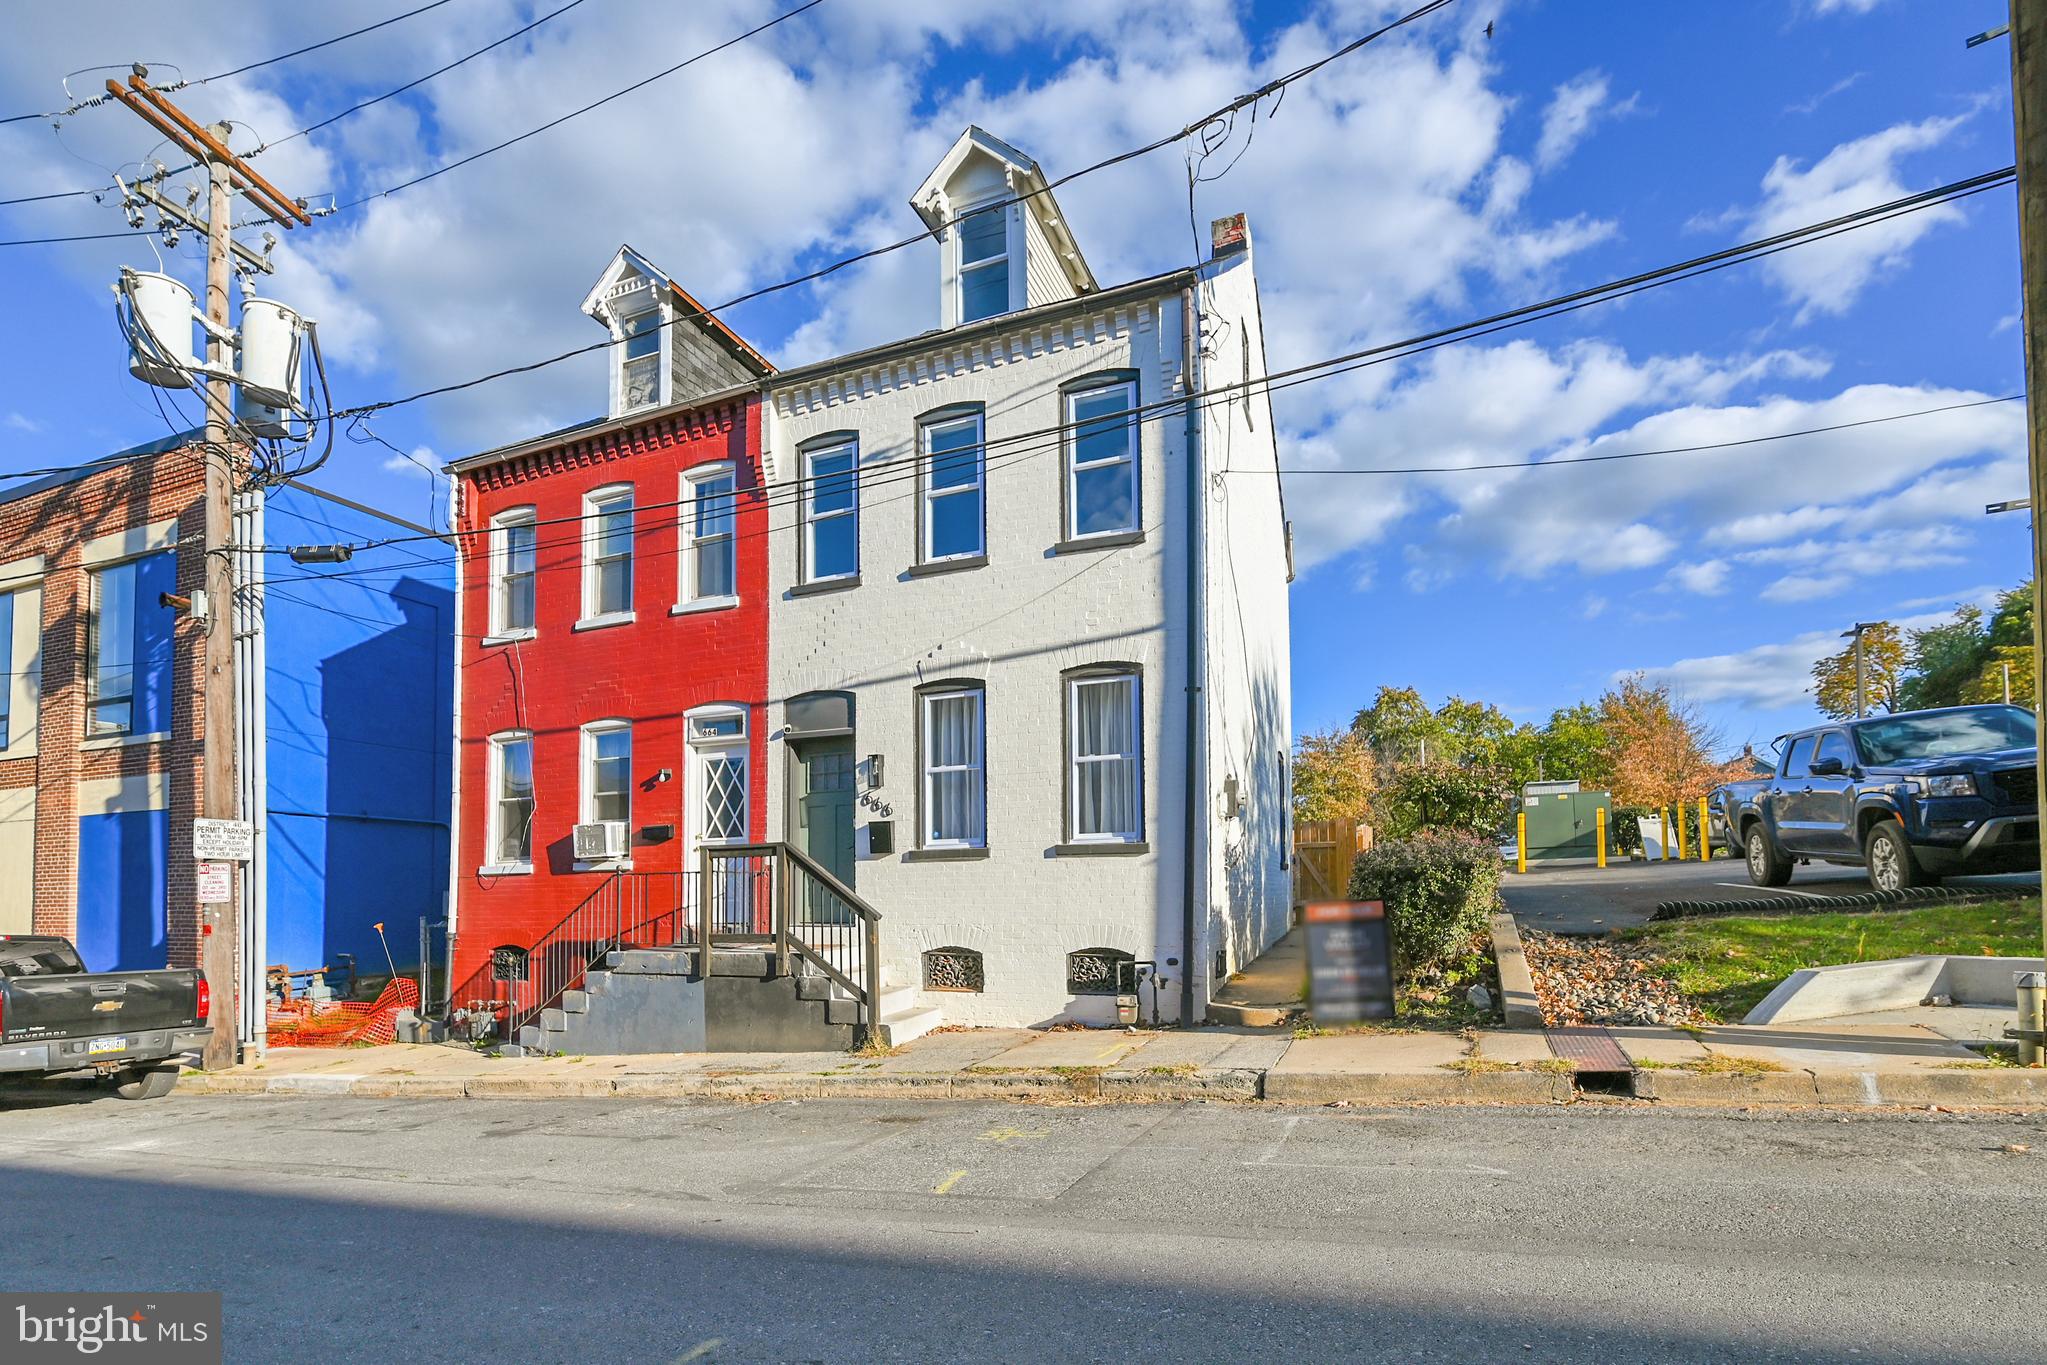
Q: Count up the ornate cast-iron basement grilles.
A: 3